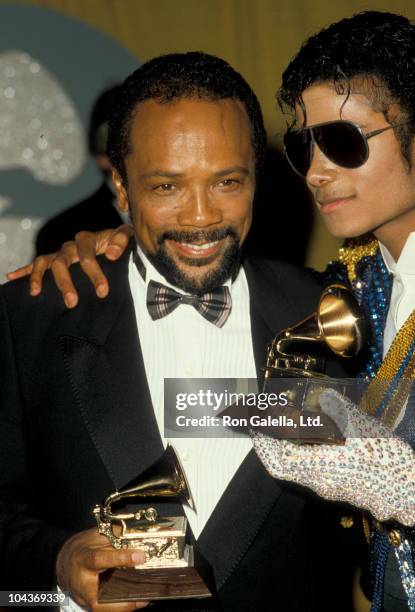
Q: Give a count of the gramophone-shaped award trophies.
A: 2